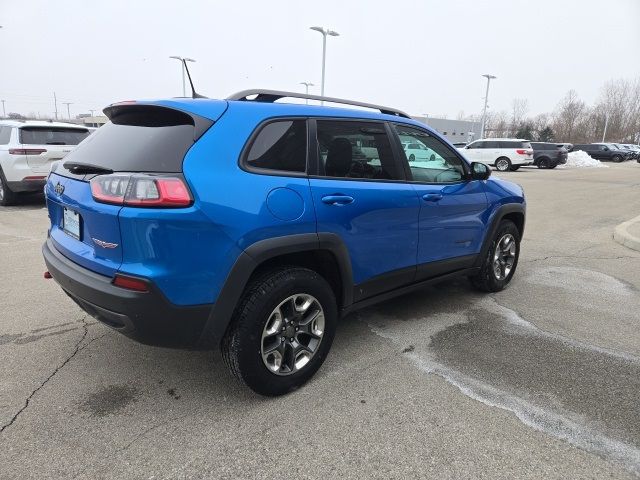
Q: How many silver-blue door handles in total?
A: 2